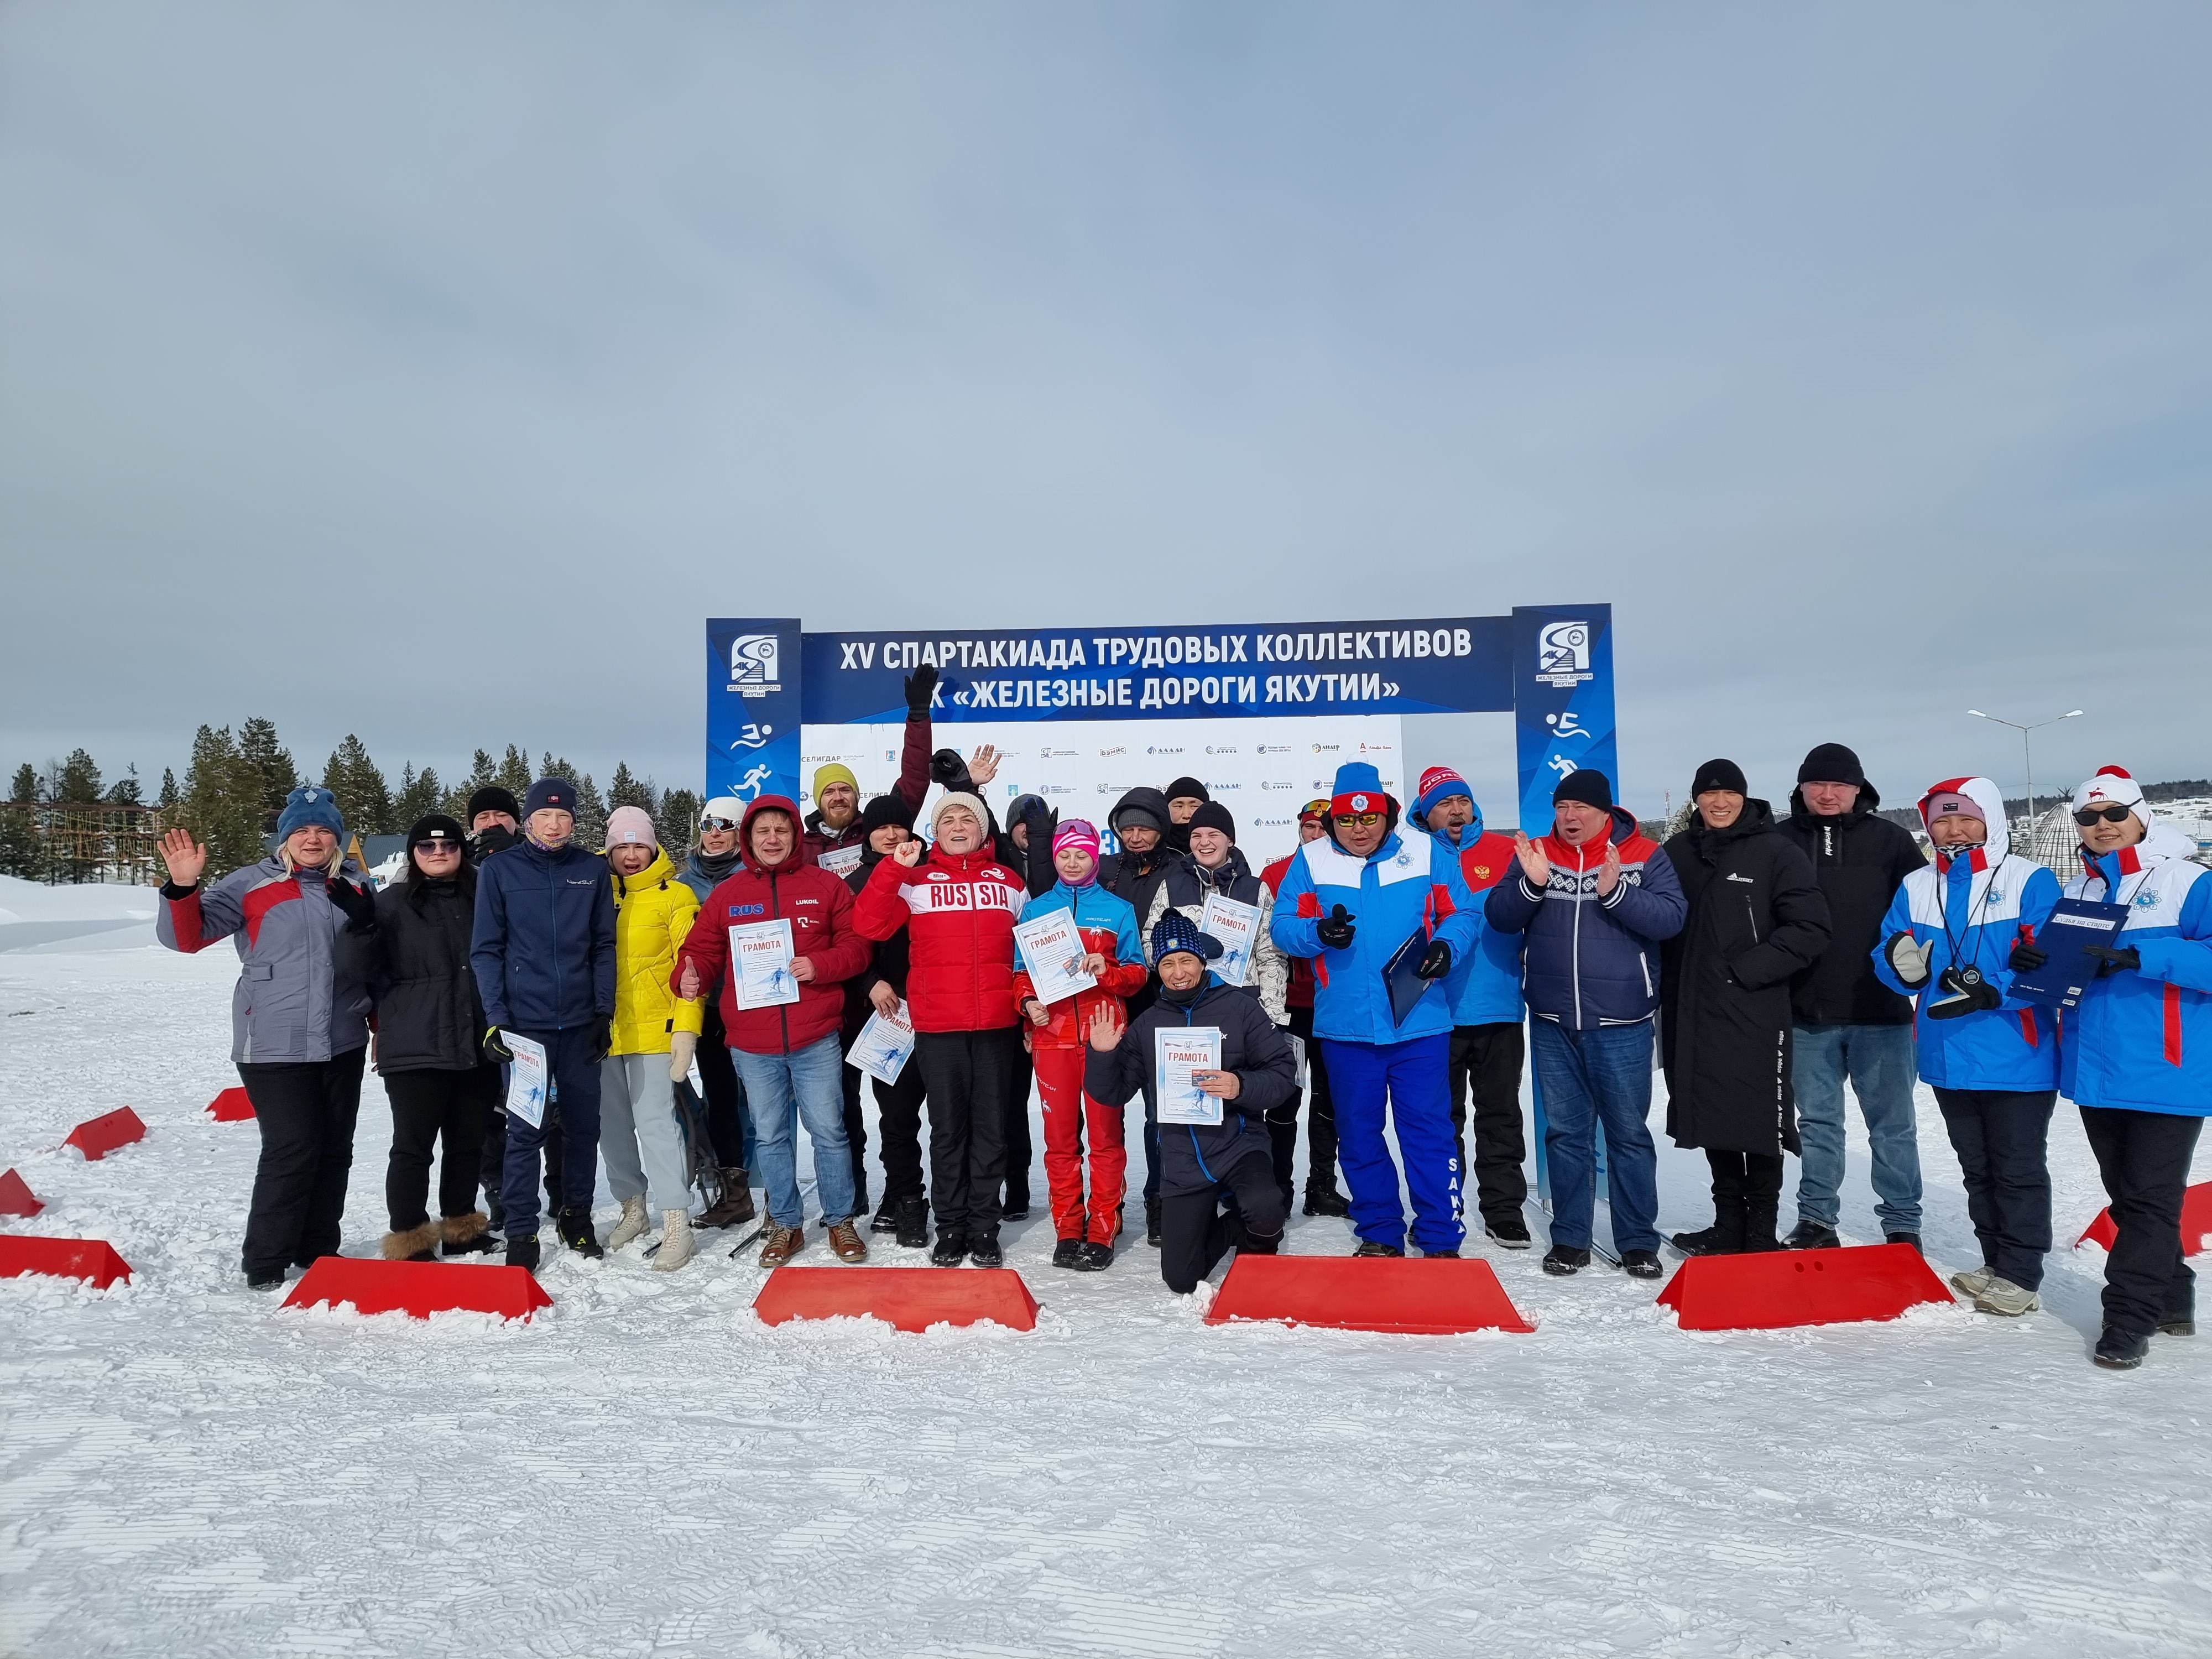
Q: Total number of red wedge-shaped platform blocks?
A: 9